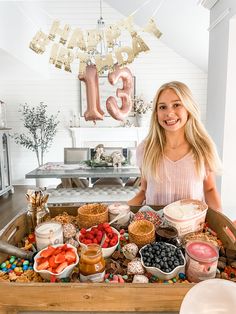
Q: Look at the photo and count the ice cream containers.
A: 4